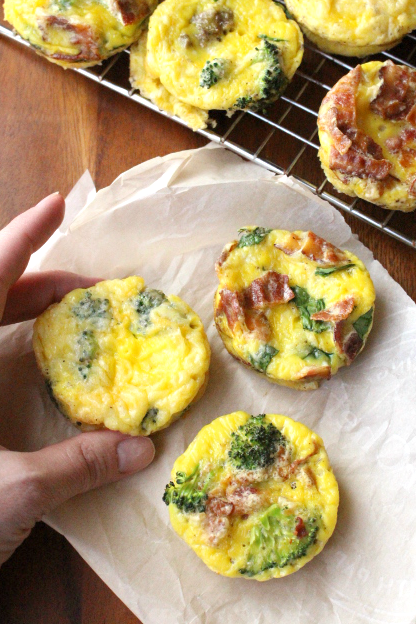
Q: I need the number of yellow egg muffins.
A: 7